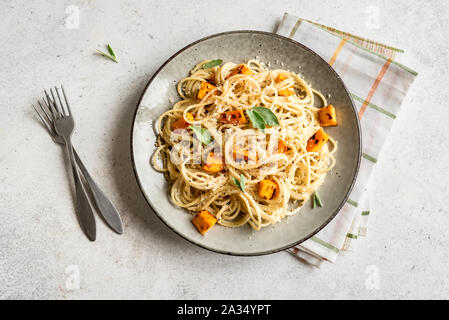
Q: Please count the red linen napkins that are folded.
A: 0